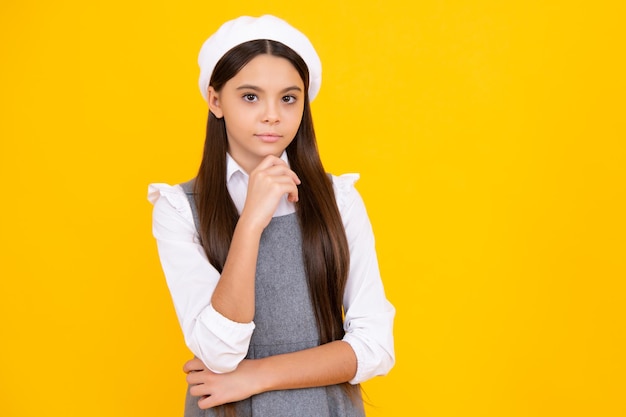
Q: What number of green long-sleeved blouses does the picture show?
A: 0